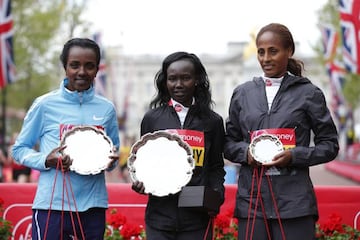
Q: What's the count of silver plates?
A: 3